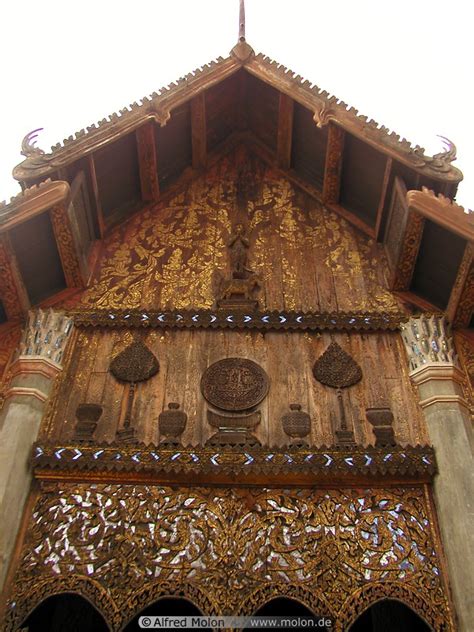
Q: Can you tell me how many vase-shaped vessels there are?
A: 4